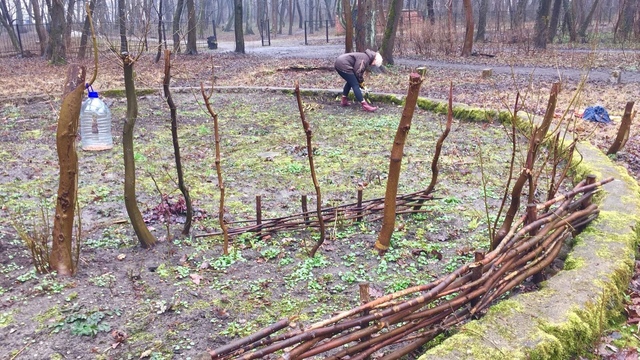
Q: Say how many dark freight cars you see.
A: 0